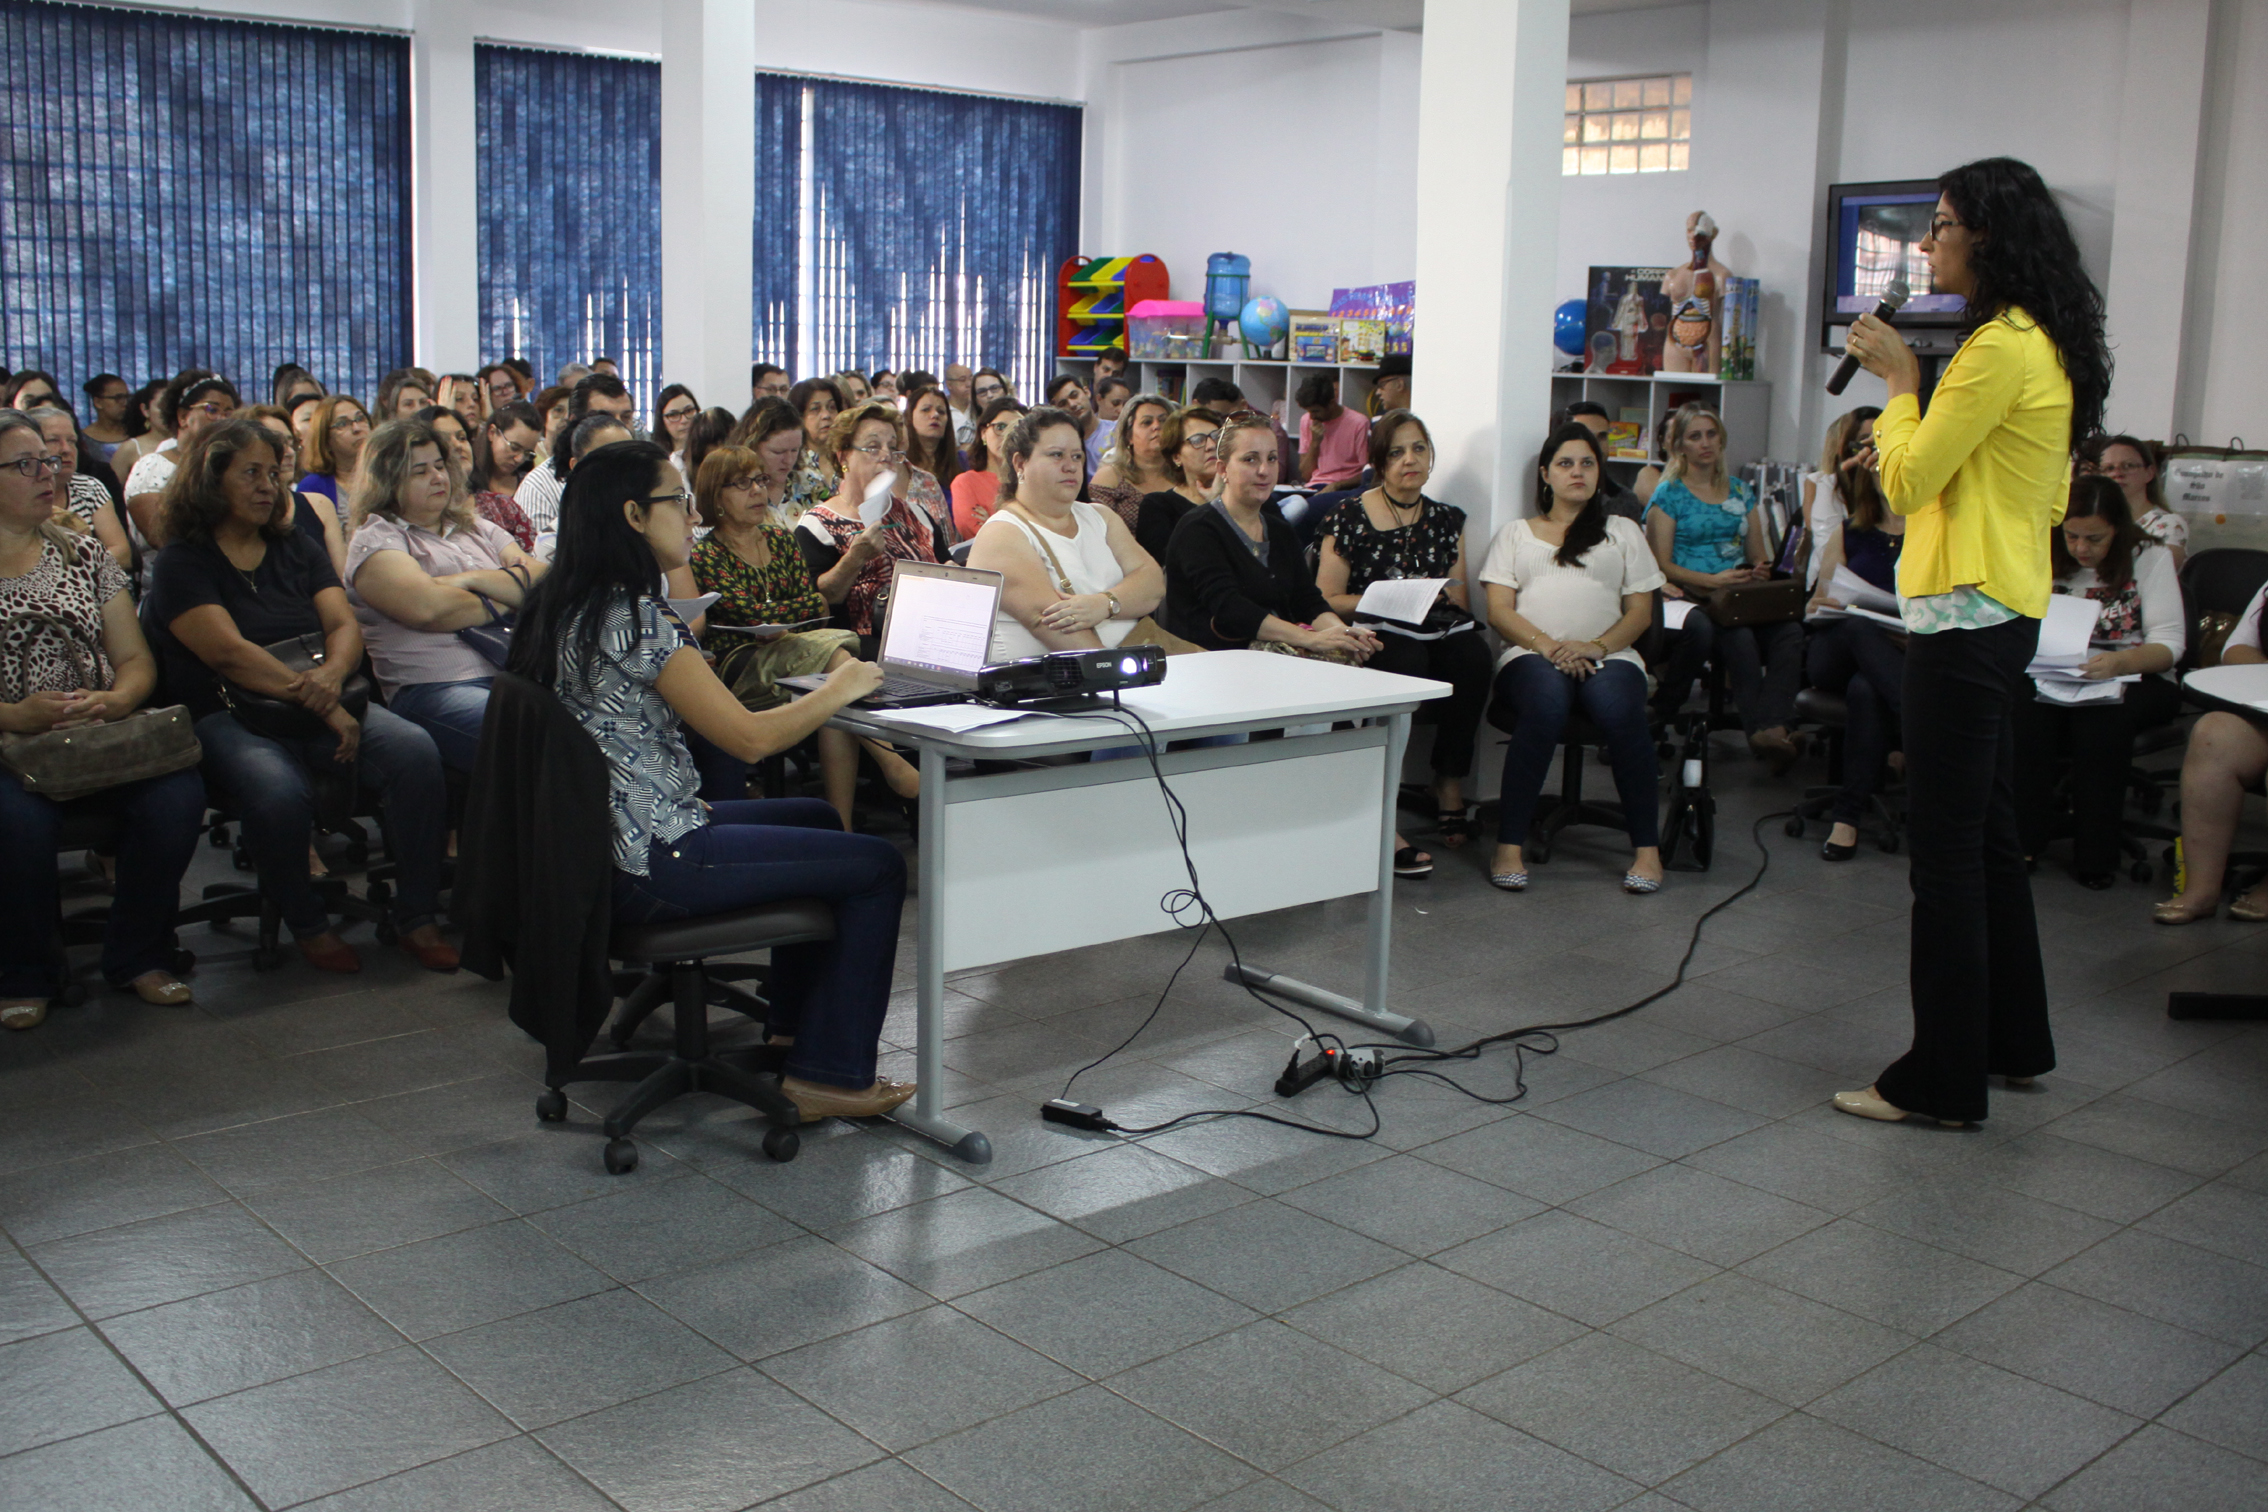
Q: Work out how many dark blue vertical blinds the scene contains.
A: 3